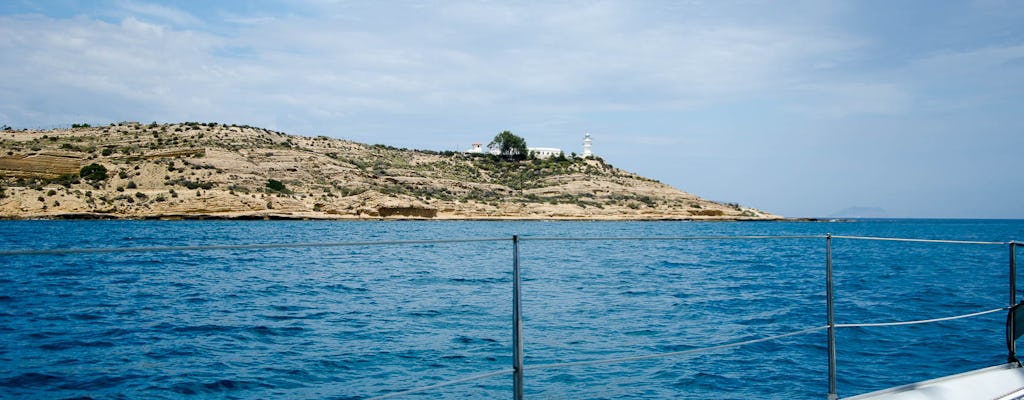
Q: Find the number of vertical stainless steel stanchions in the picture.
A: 3